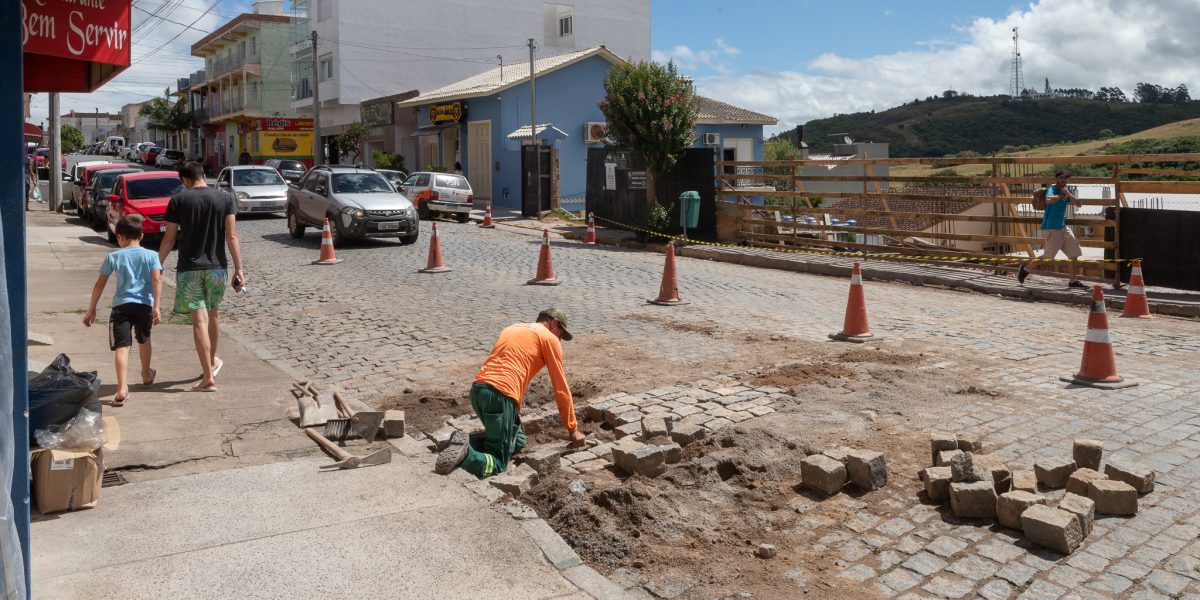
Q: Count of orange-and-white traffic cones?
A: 9